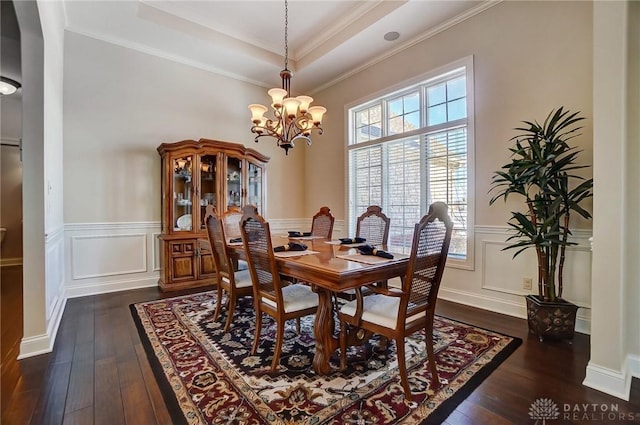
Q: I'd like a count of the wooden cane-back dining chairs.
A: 6